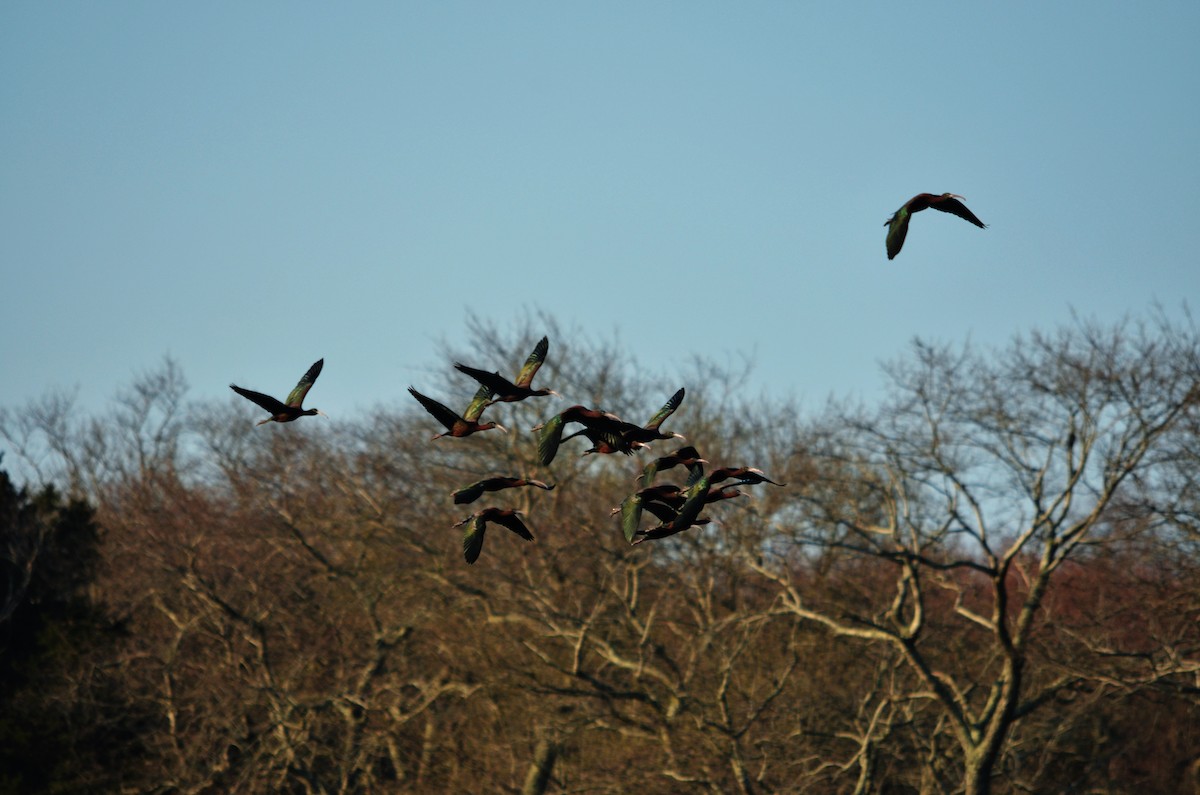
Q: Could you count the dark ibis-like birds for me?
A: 15